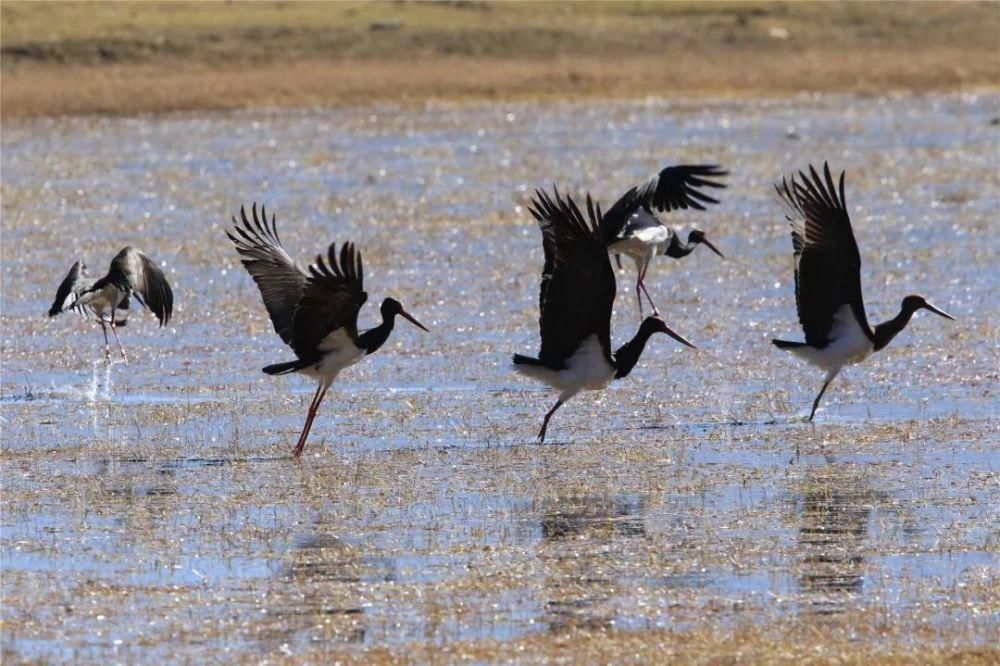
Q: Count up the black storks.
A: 5